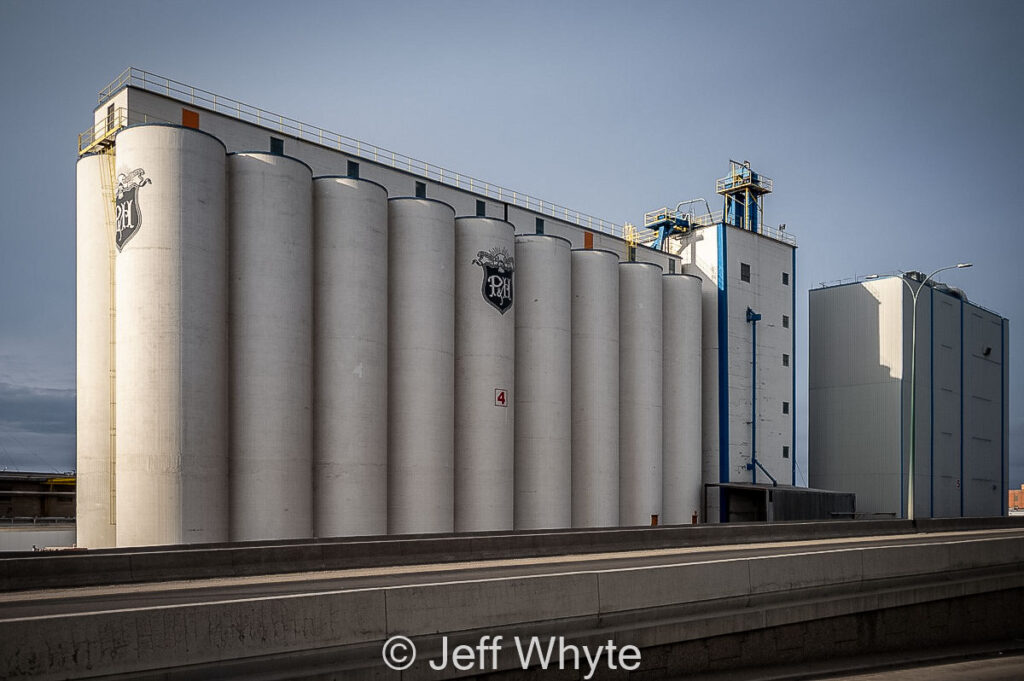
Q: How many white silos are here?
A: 10